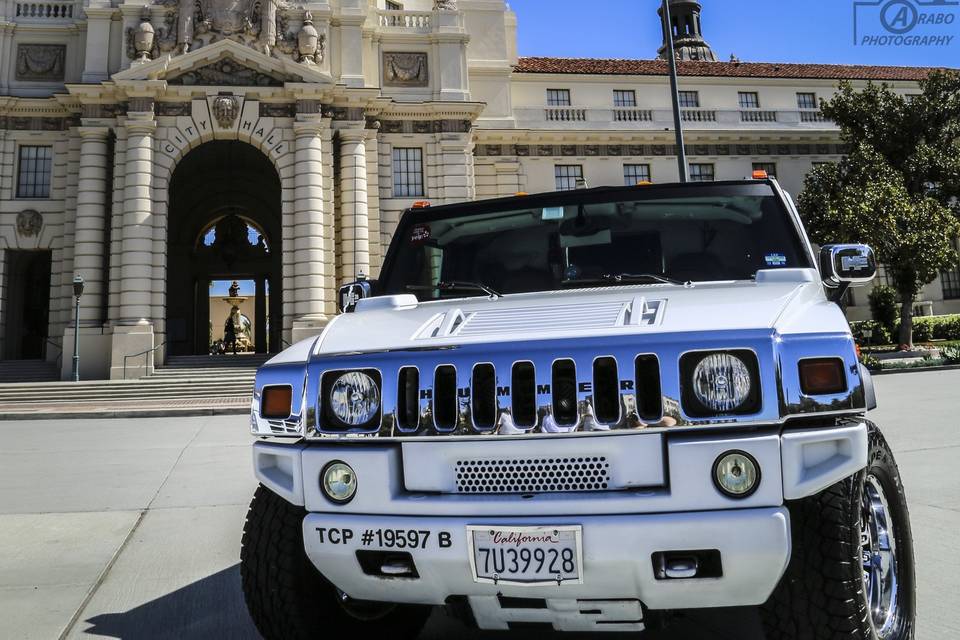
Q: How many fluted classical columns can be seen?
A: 4